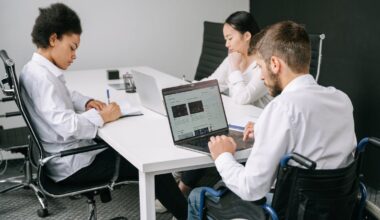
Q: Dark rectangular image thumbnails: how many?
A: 2